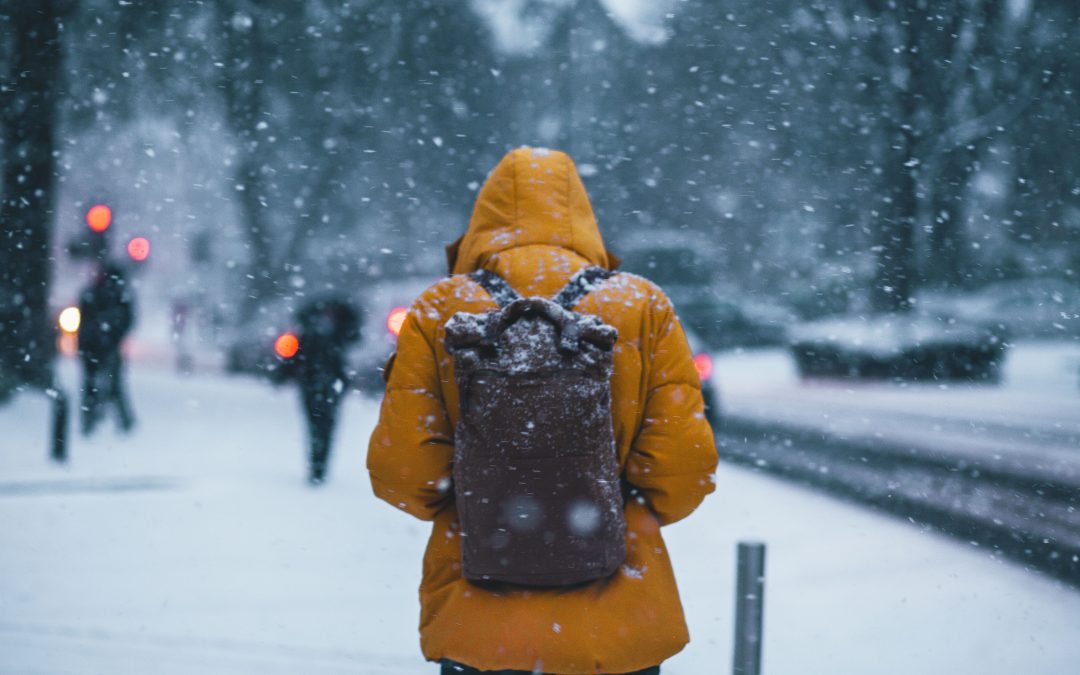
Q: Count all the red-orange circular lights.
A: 5